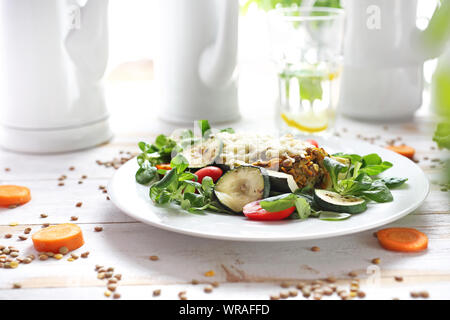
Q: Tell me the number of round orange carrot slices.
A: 4